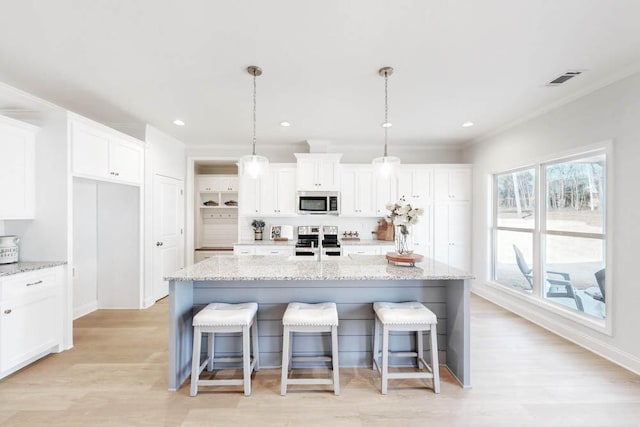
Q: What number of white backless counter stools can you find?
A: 3